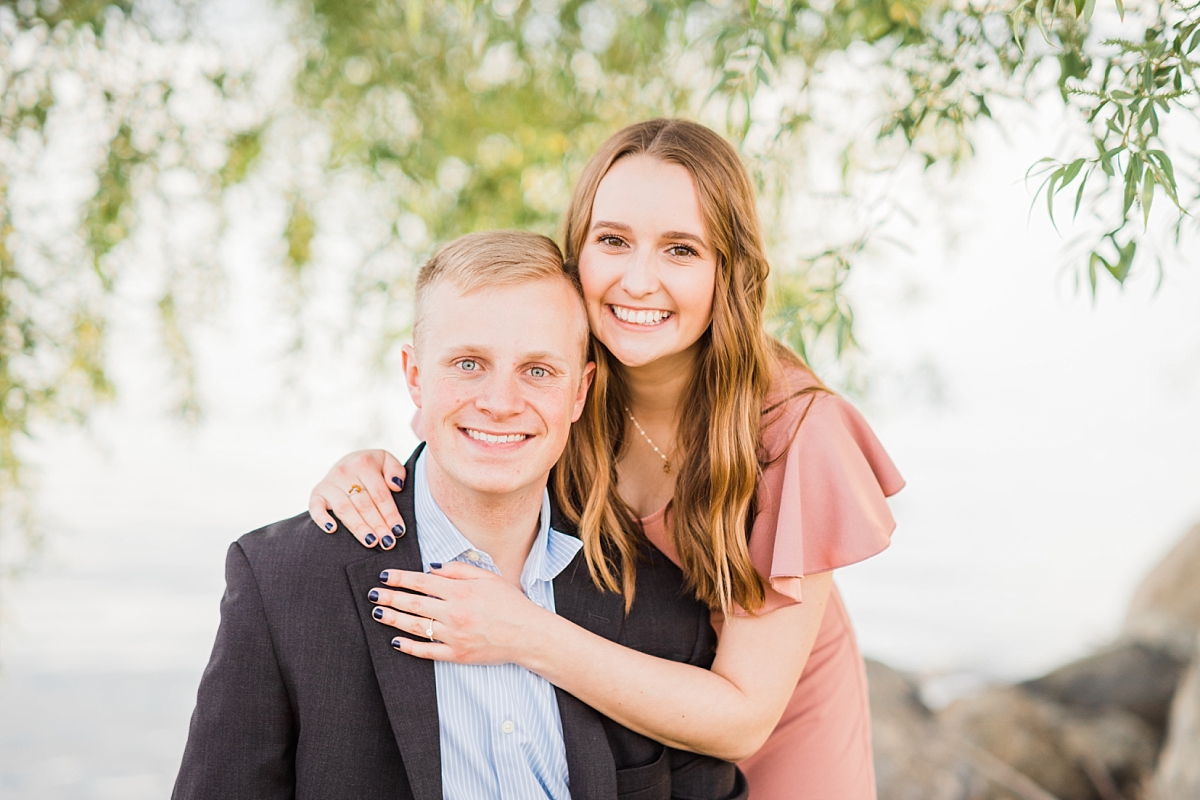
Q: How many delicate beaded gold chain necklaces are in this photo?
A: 1